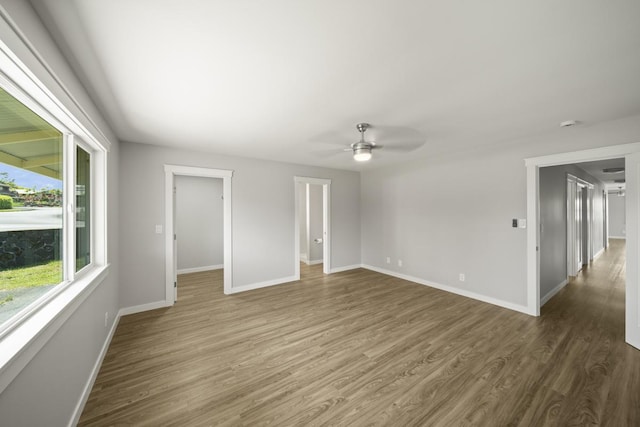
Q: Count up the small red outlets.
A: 0